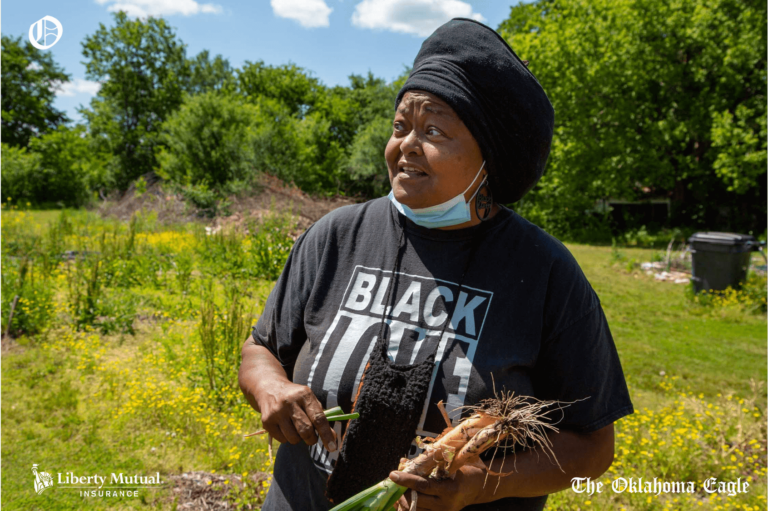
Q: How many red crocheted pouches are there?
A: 0